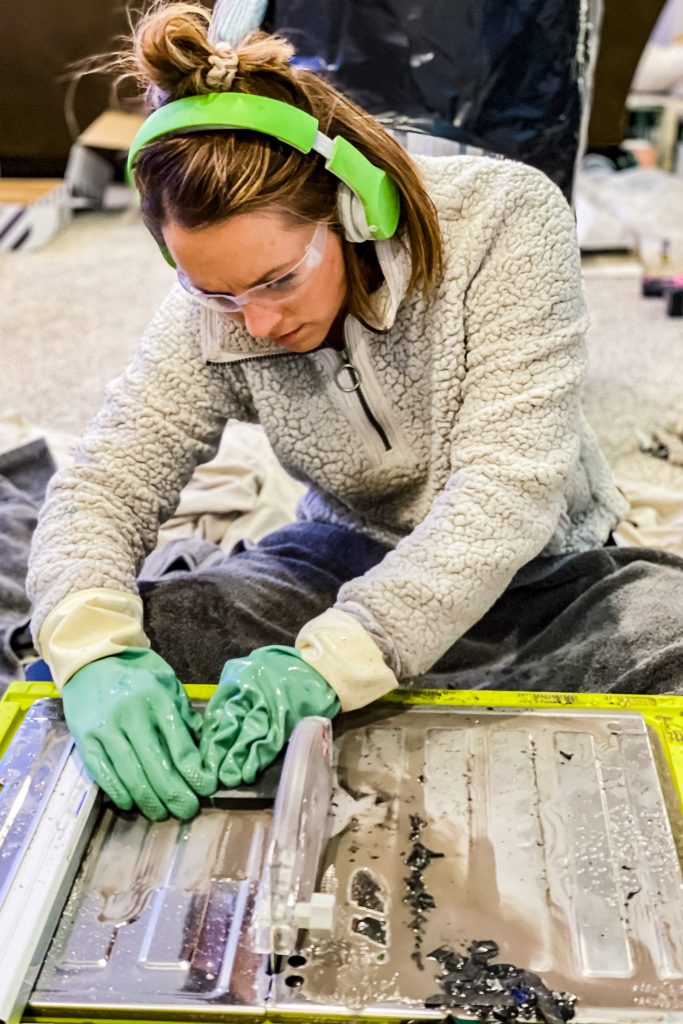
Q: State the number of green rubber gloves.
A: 2